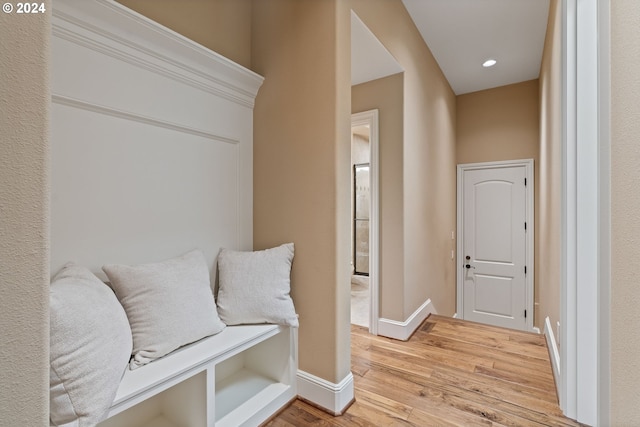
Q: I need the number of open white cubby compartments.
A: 2